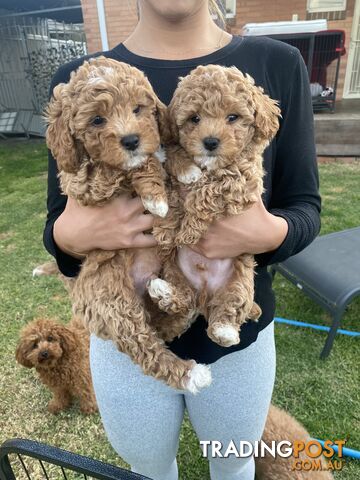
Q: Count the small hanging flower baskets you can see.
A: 0